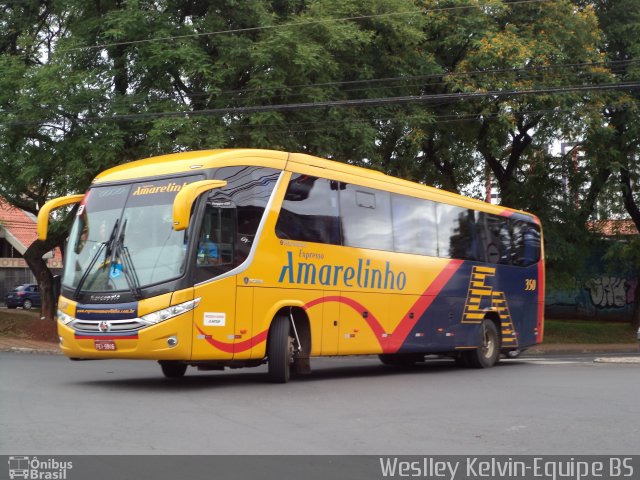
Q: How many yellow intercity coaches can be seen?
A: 1